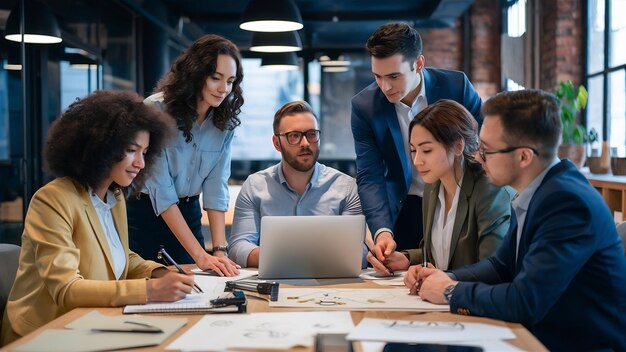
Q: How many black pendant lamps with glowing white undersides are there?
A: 4